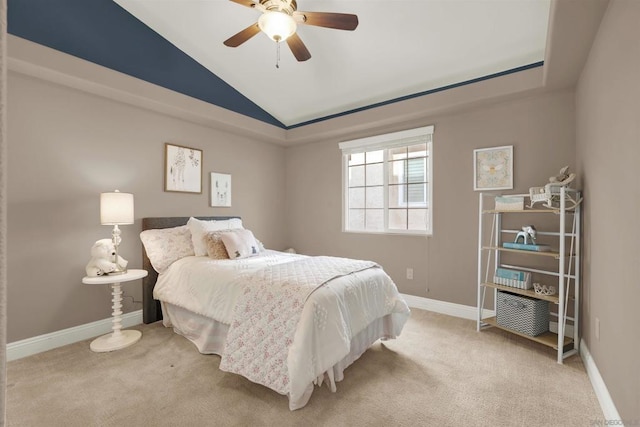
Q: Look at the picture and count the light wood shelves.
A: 4